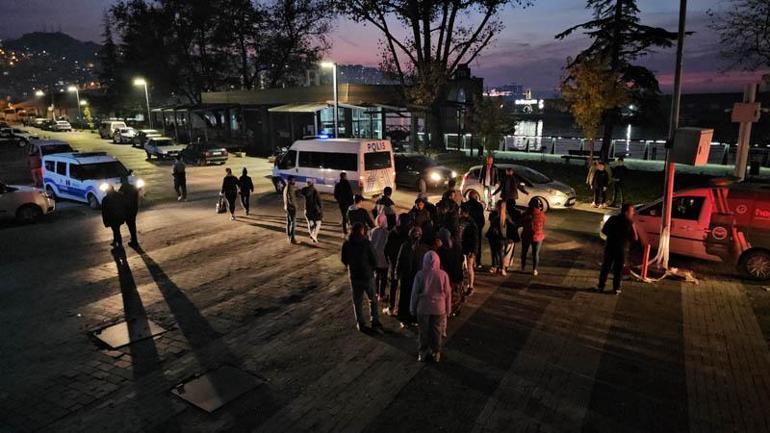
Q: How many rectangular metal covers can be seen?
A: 2